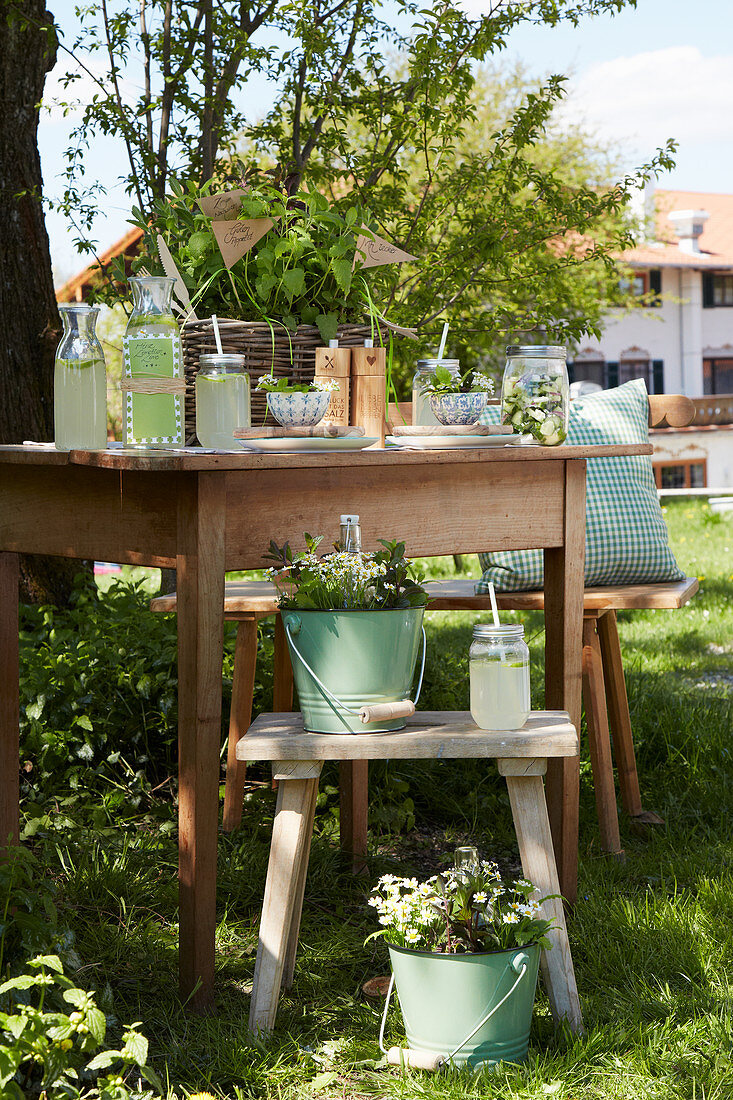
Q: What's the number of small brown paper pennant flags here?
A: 3